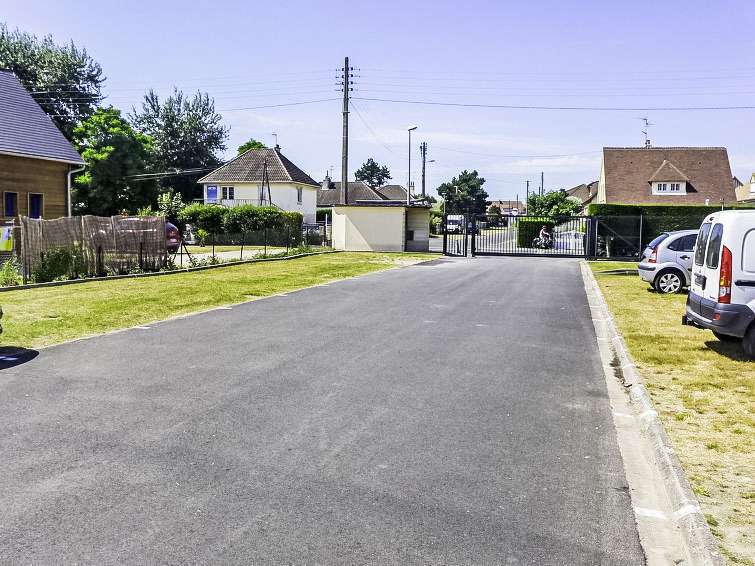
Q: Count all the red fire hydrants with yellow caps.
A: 0